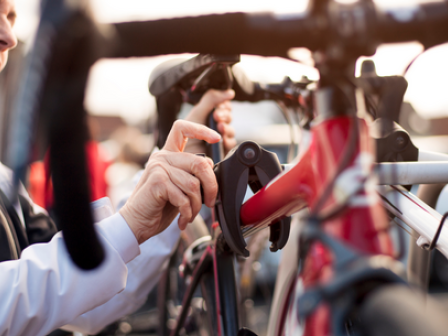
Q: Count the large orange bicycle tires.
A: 0